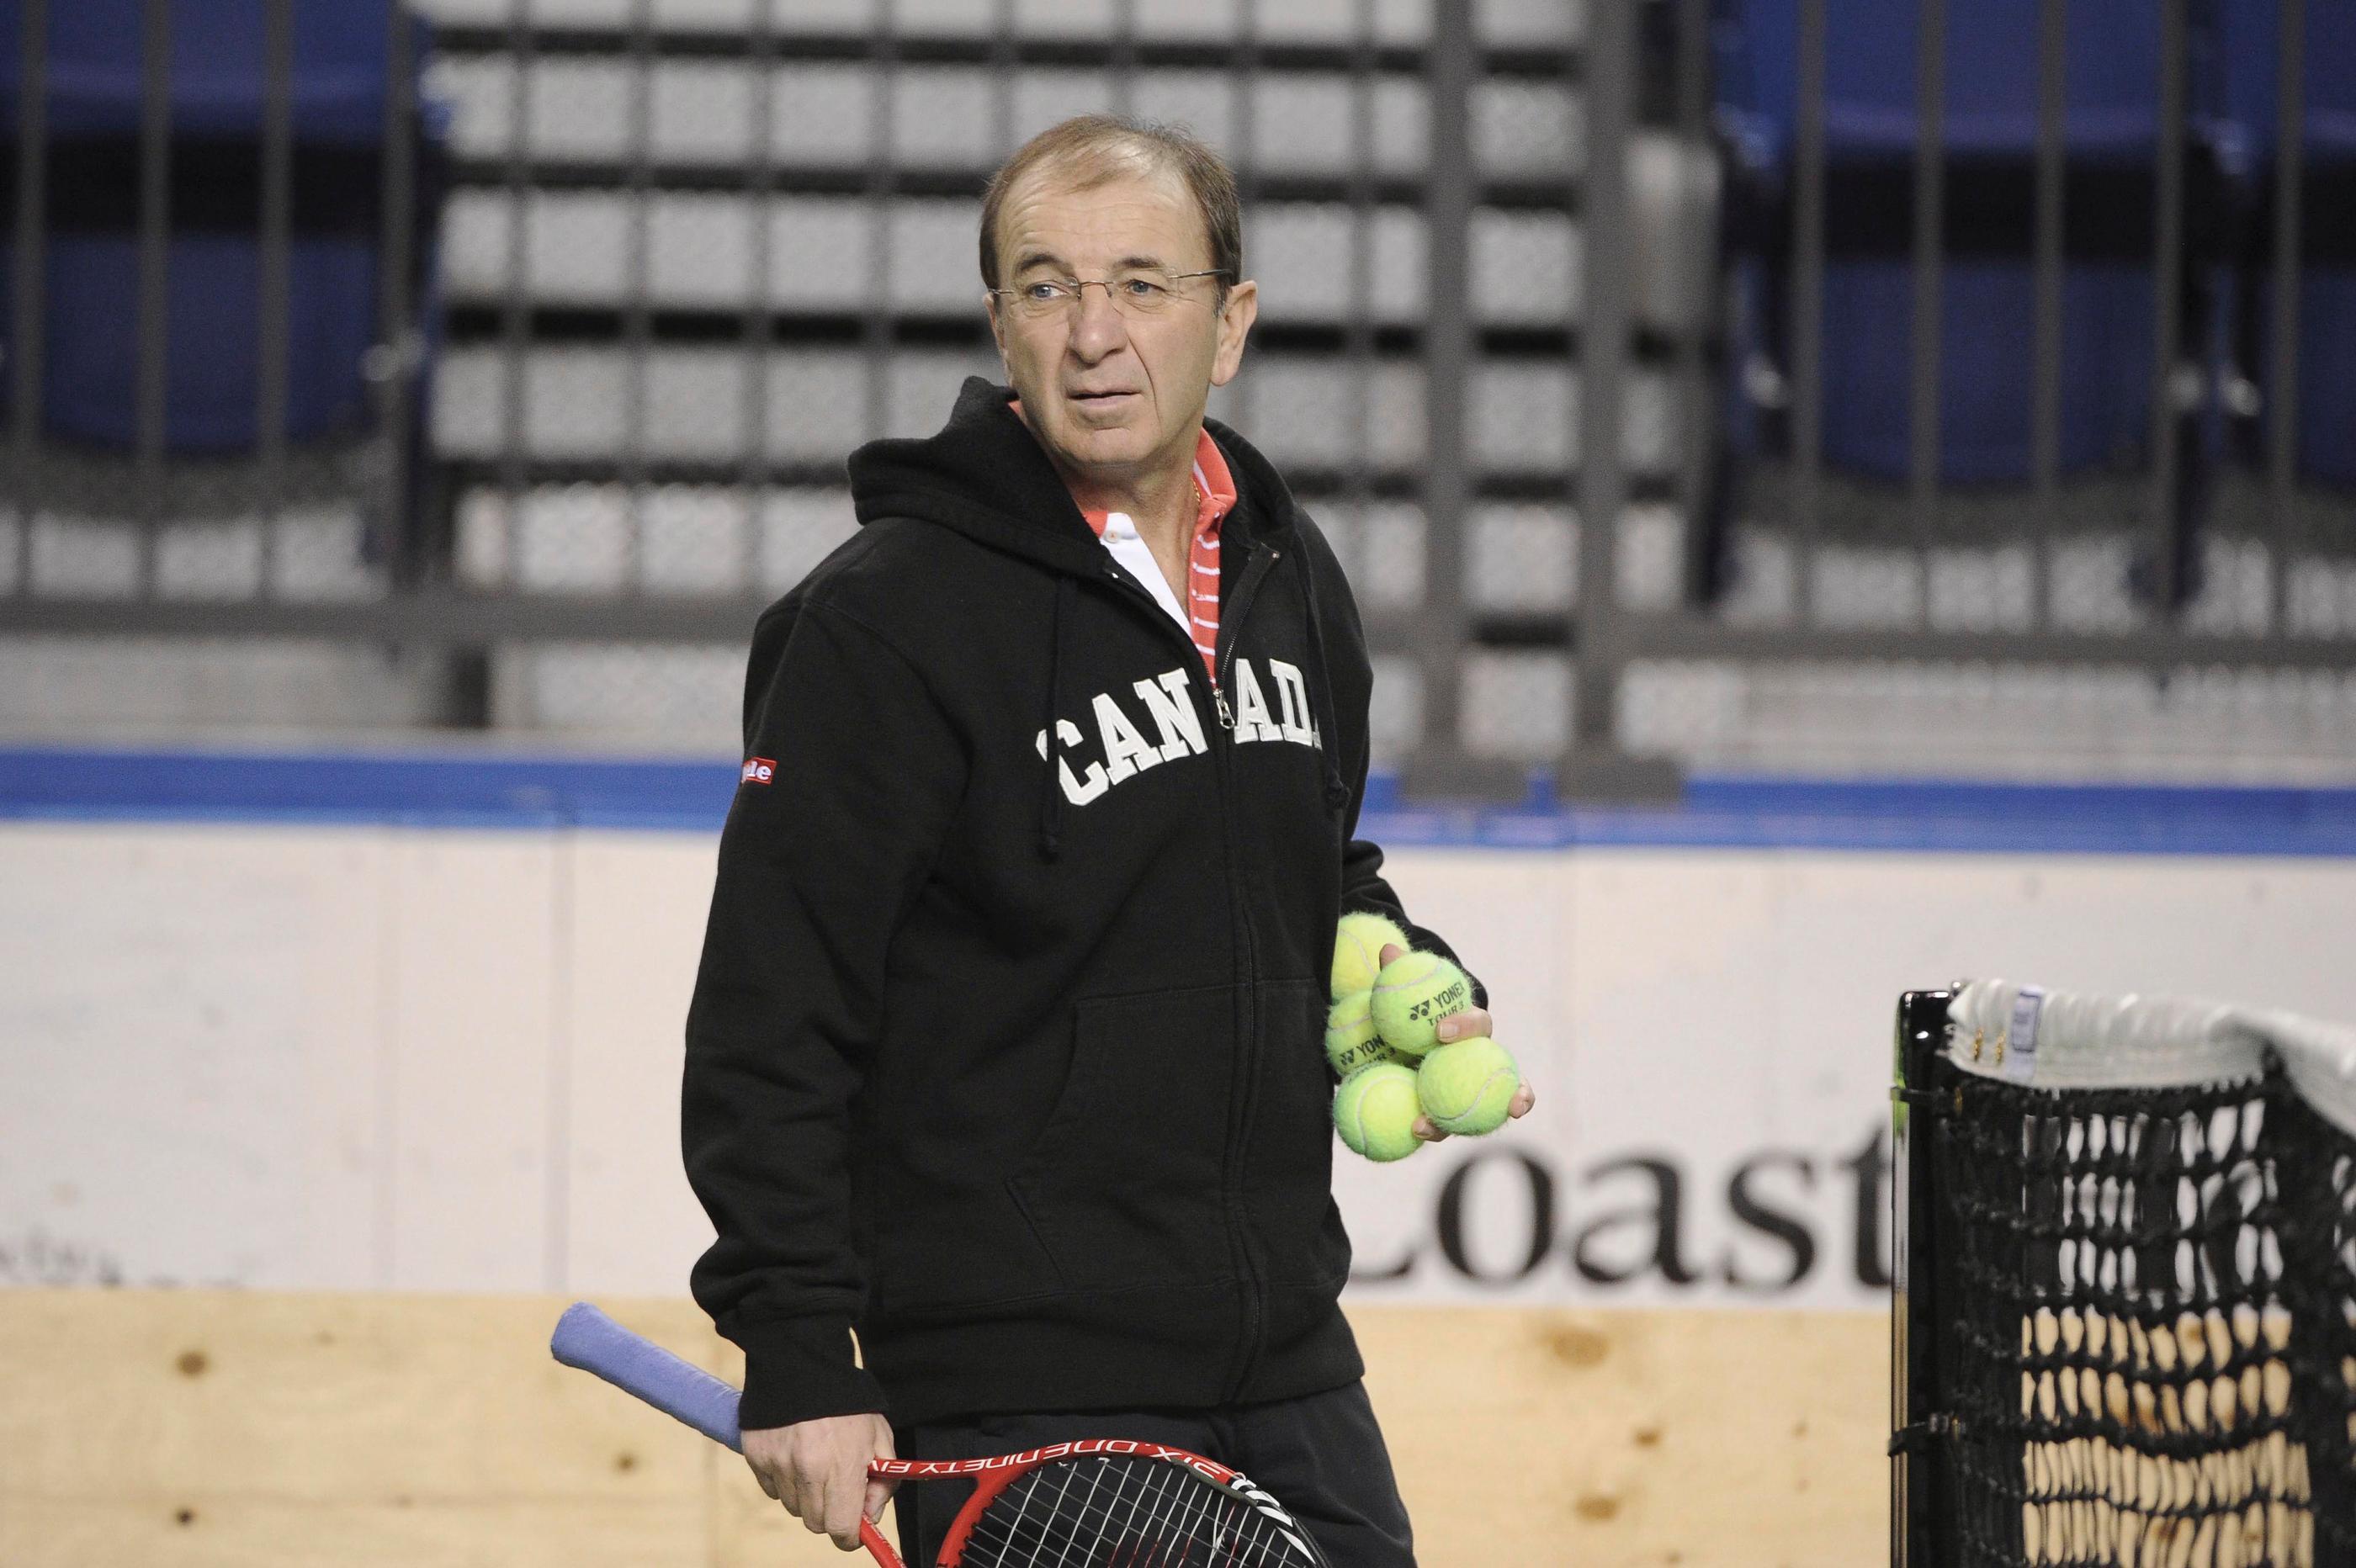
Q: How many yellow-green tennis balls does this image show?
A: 5